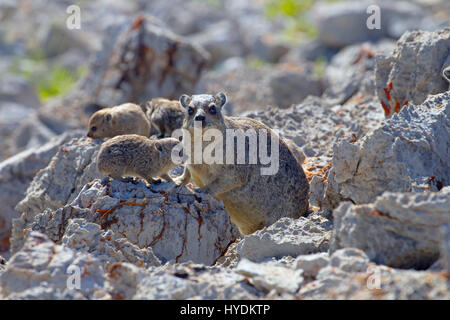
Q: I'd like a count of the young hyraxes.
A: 3